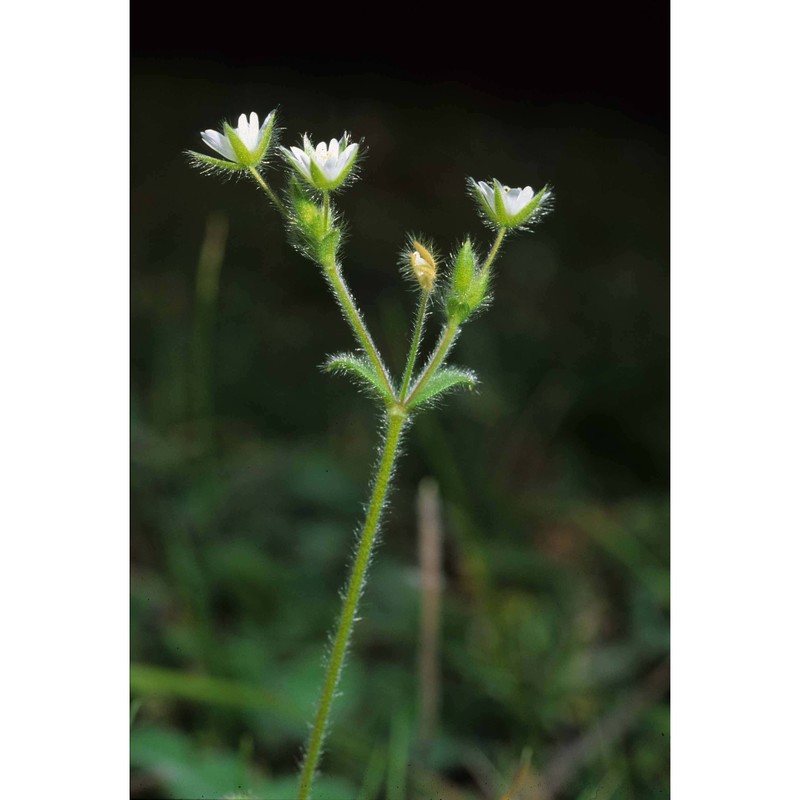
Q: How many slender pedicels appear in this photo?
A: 4